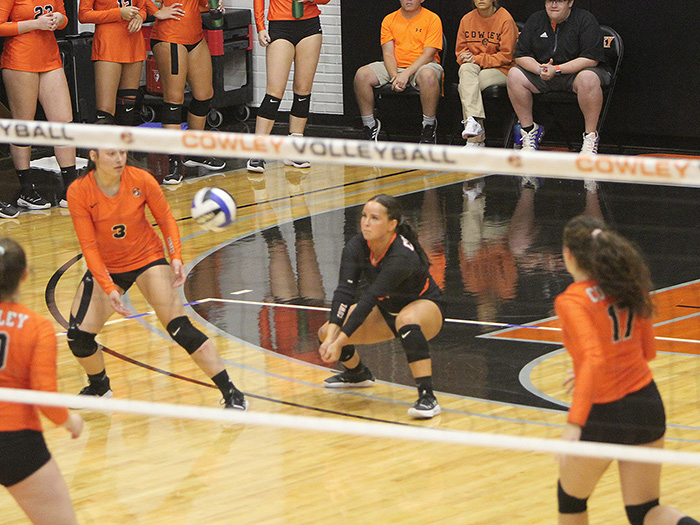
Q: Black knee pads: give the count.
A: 12